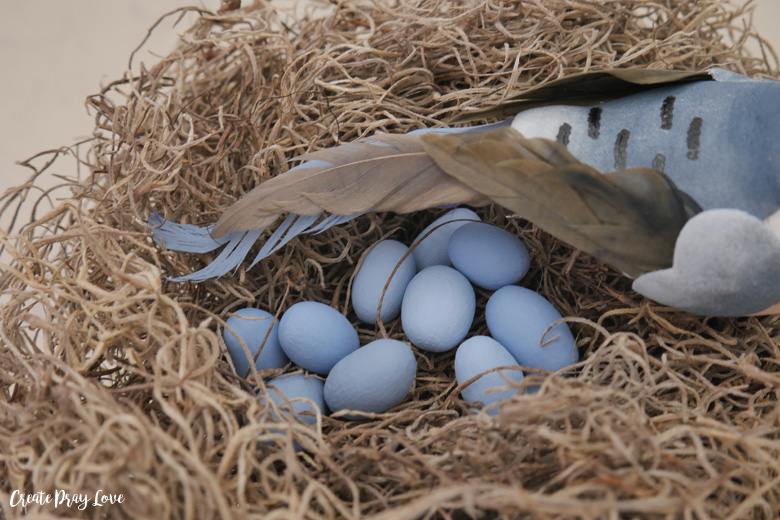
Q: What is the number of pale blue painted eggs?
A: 10